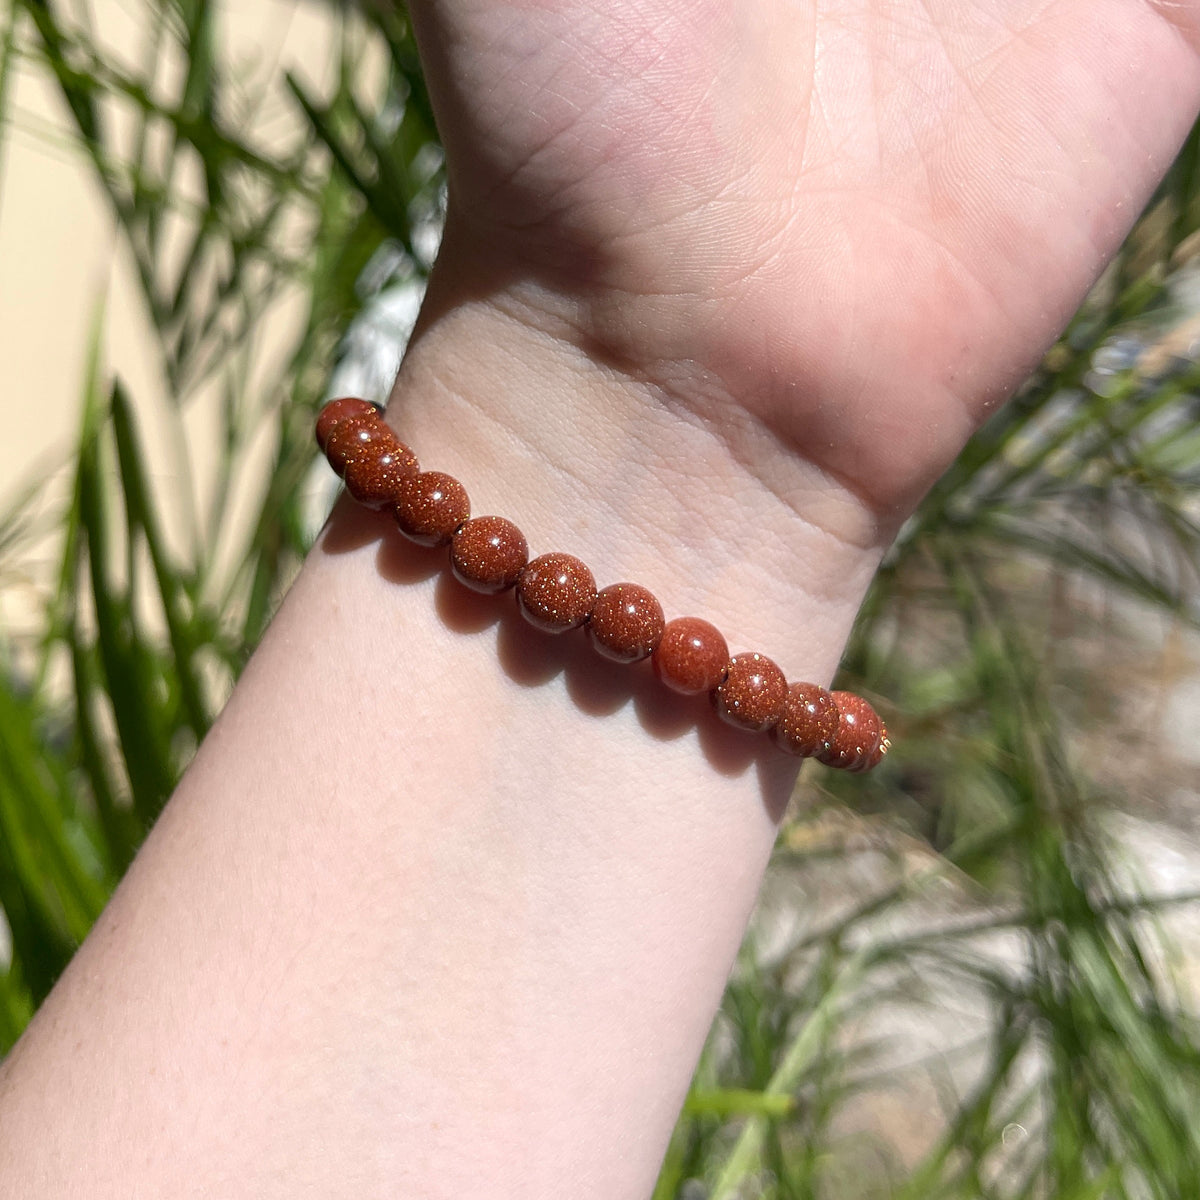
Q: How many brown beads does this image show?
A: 12